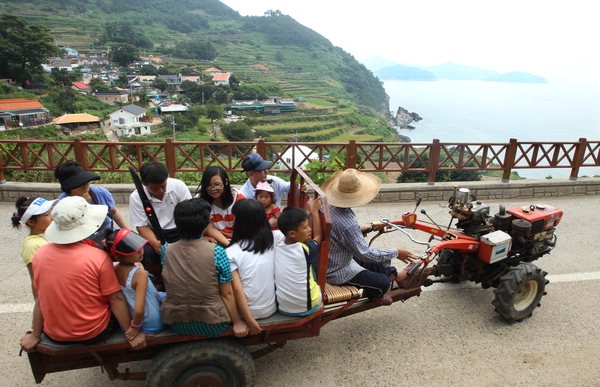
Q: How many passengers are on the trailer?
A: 11